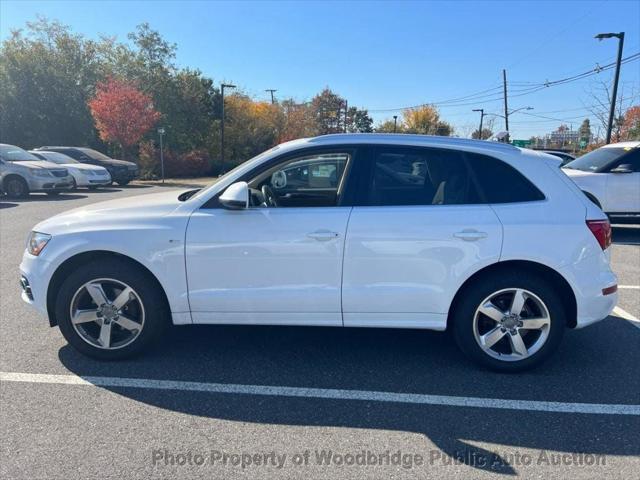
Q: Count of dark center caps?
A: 2